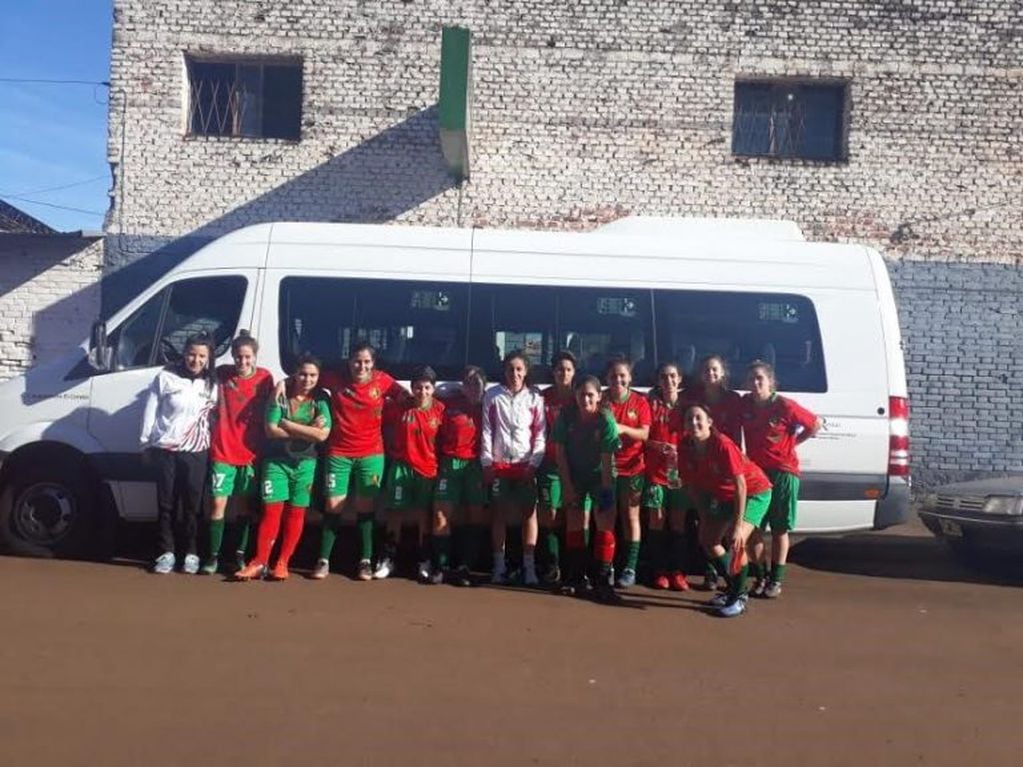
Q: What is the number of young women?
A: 14